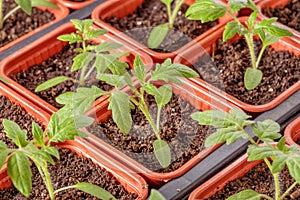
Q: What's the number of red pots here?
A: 11